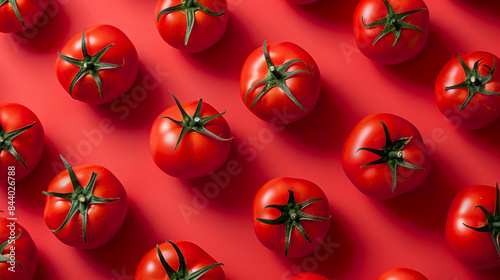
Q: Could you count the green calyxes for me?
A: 14